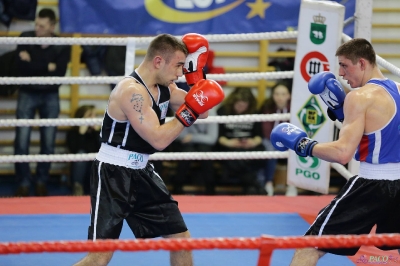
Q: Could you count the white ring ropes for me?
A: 4